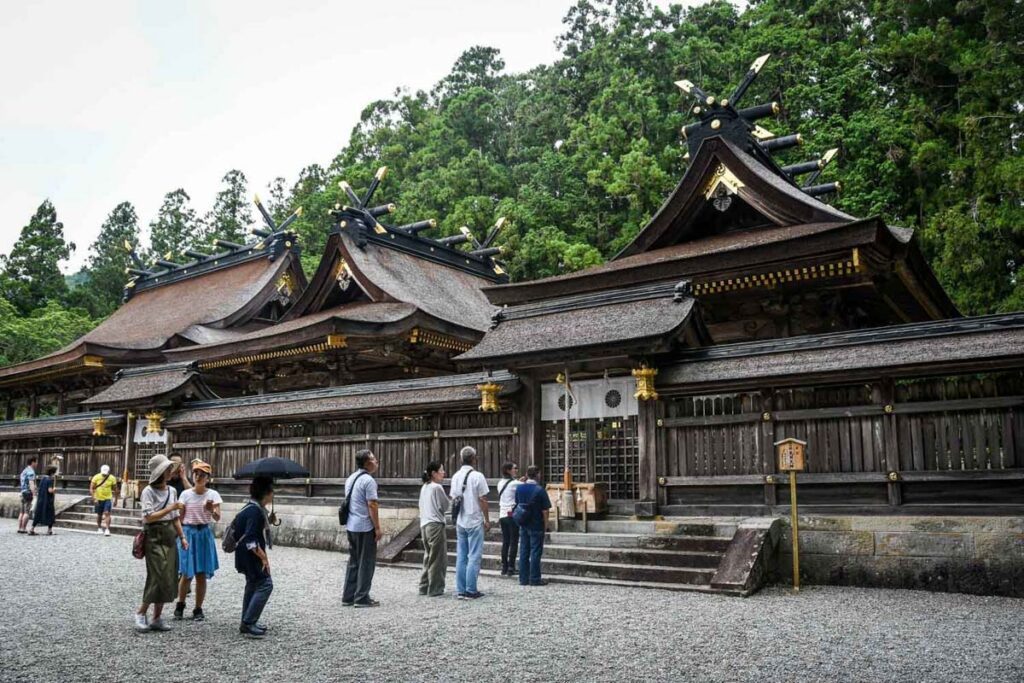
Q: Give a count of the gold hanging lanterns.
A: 4